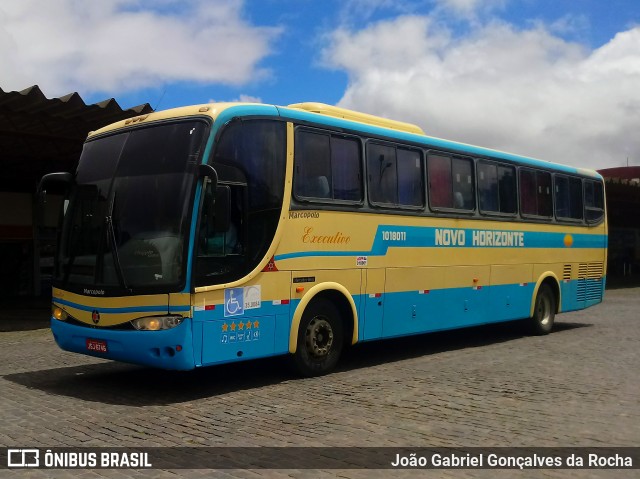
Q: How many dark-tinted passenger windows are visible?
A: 7